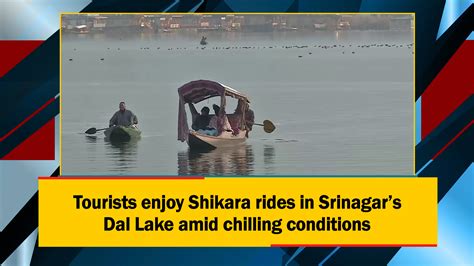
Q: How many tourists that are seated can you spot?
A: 2